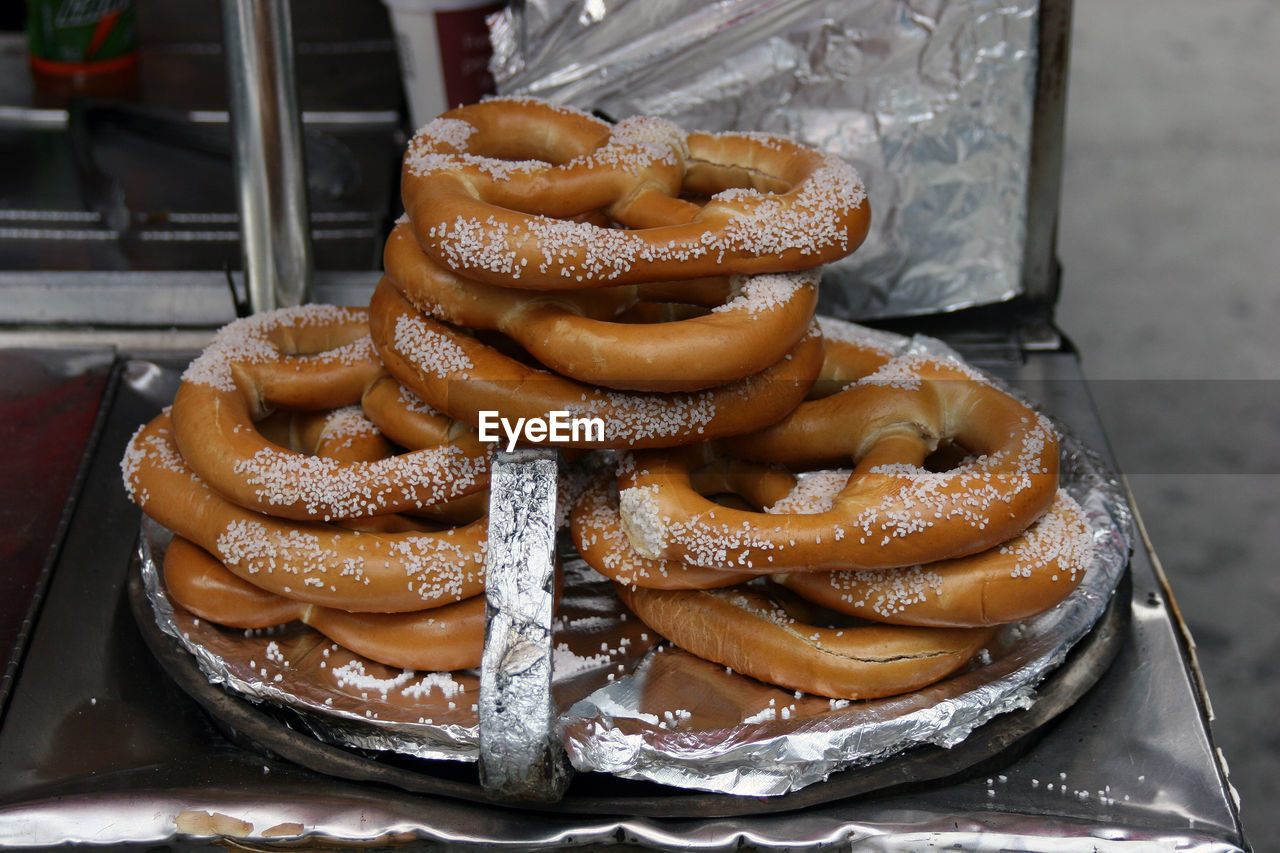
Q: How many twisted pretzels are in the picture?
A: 9